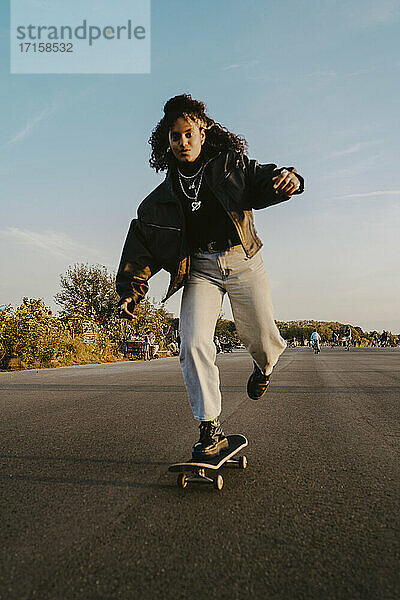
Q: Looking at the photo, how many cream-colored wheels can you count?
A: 3